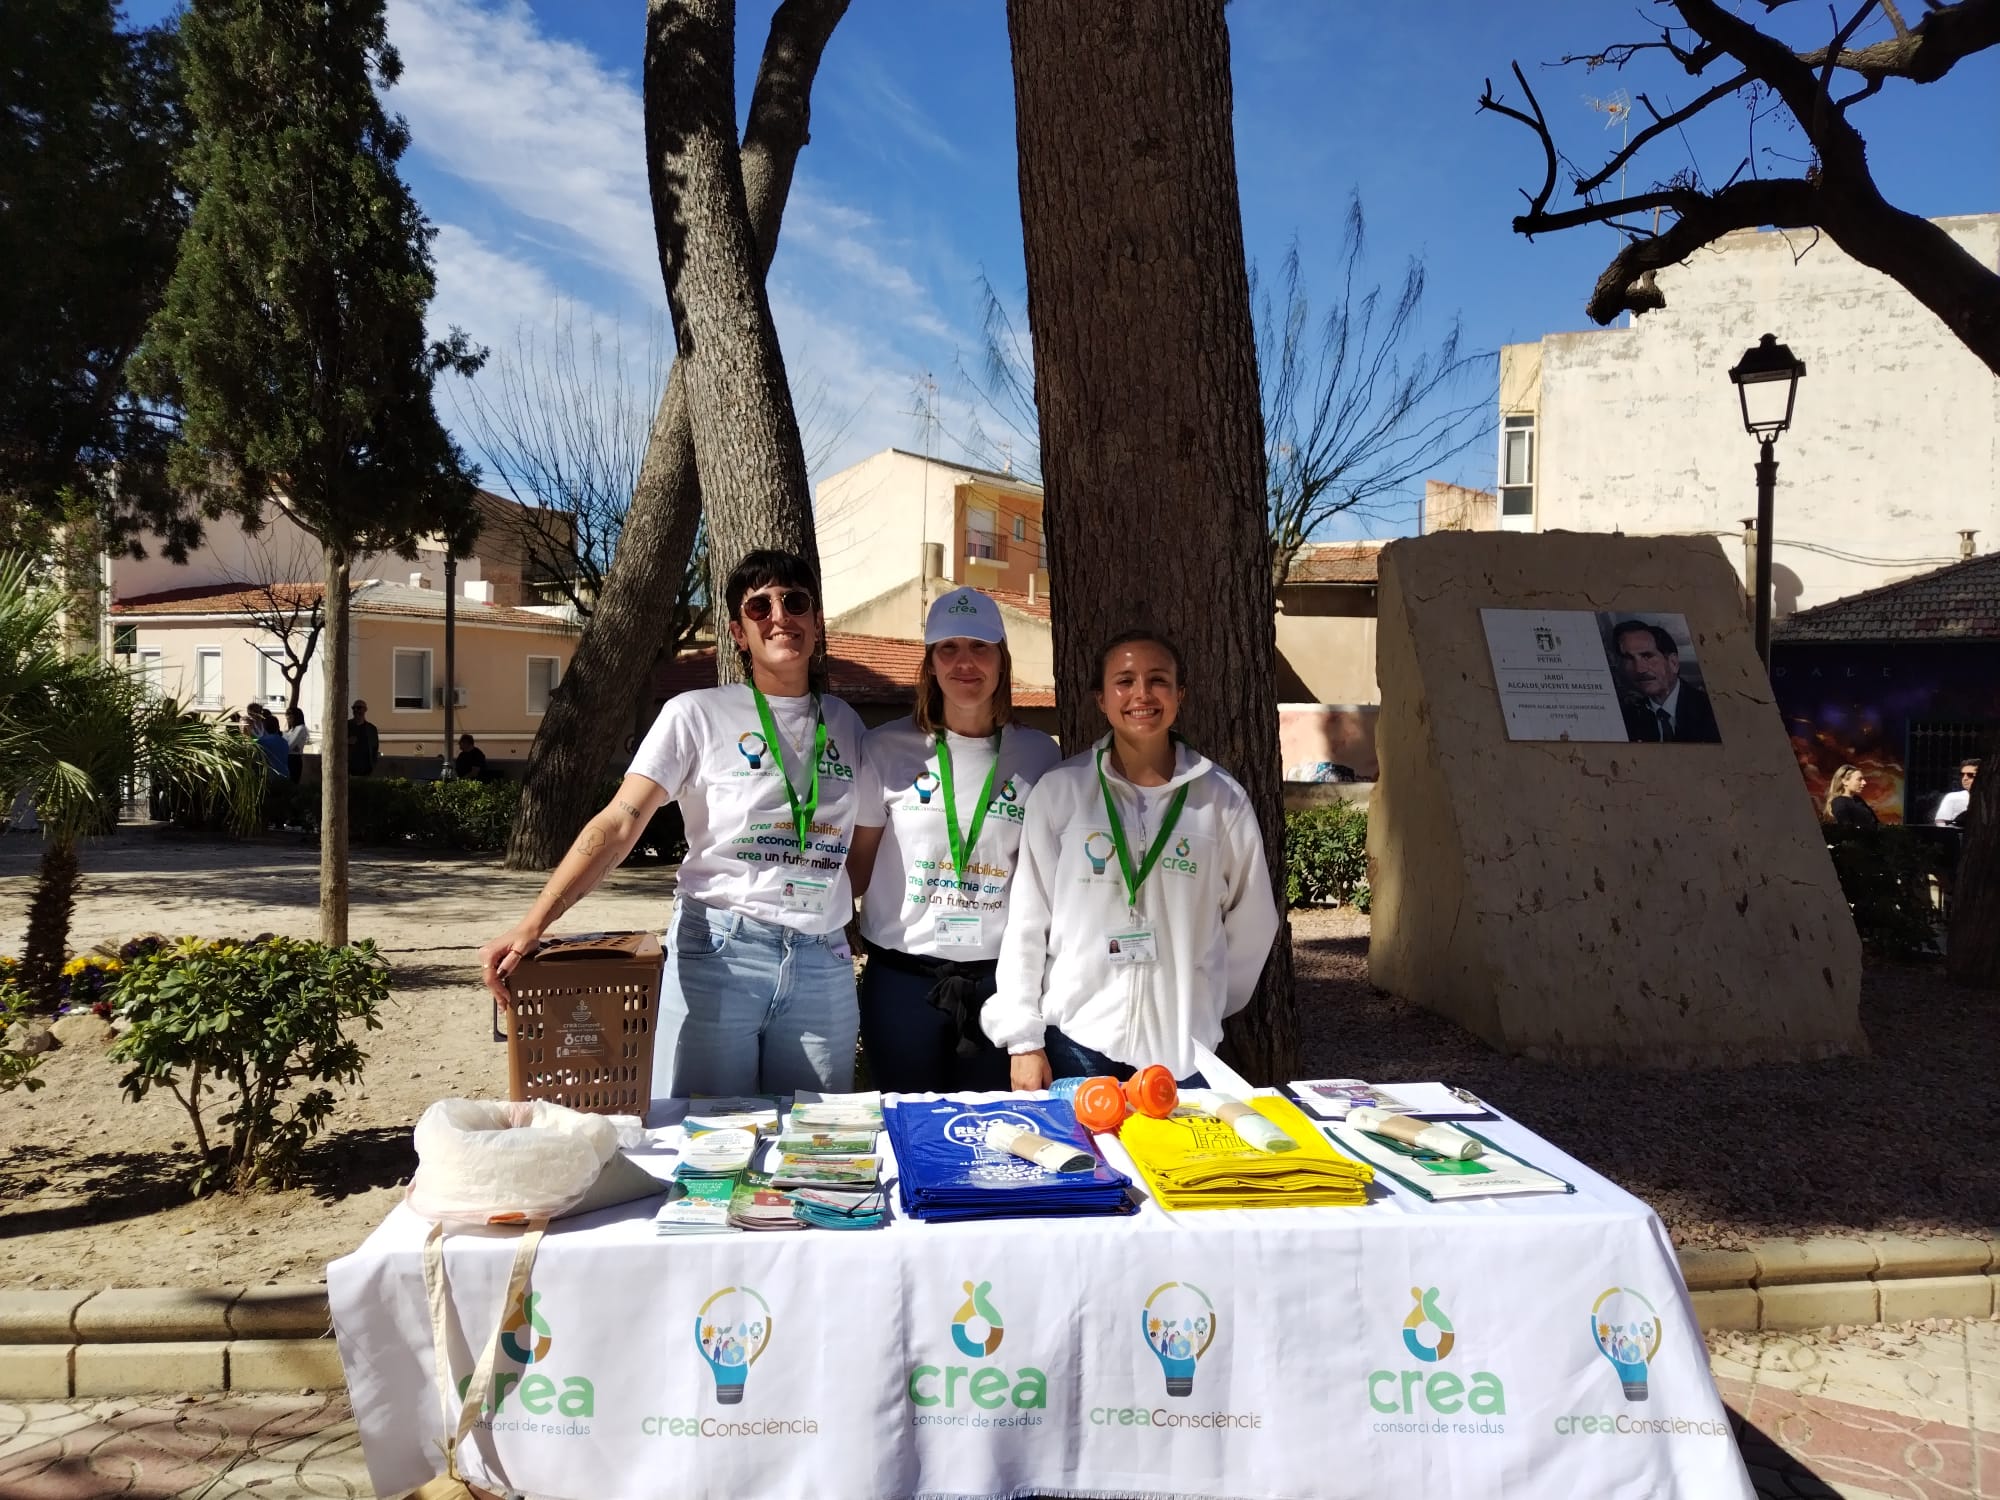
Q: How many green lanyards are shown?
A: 3